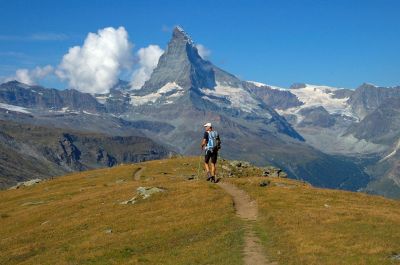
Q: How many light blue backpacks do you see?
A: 1